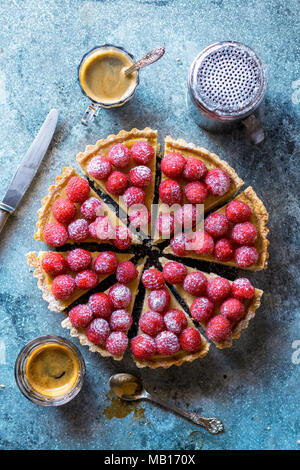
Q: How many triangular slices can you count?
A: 8